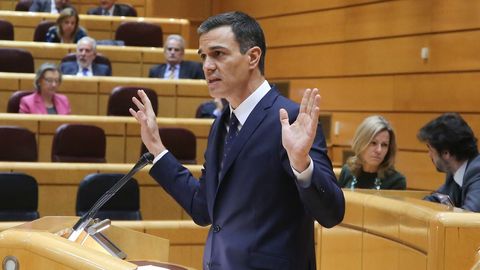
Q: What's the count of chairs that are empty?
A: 9